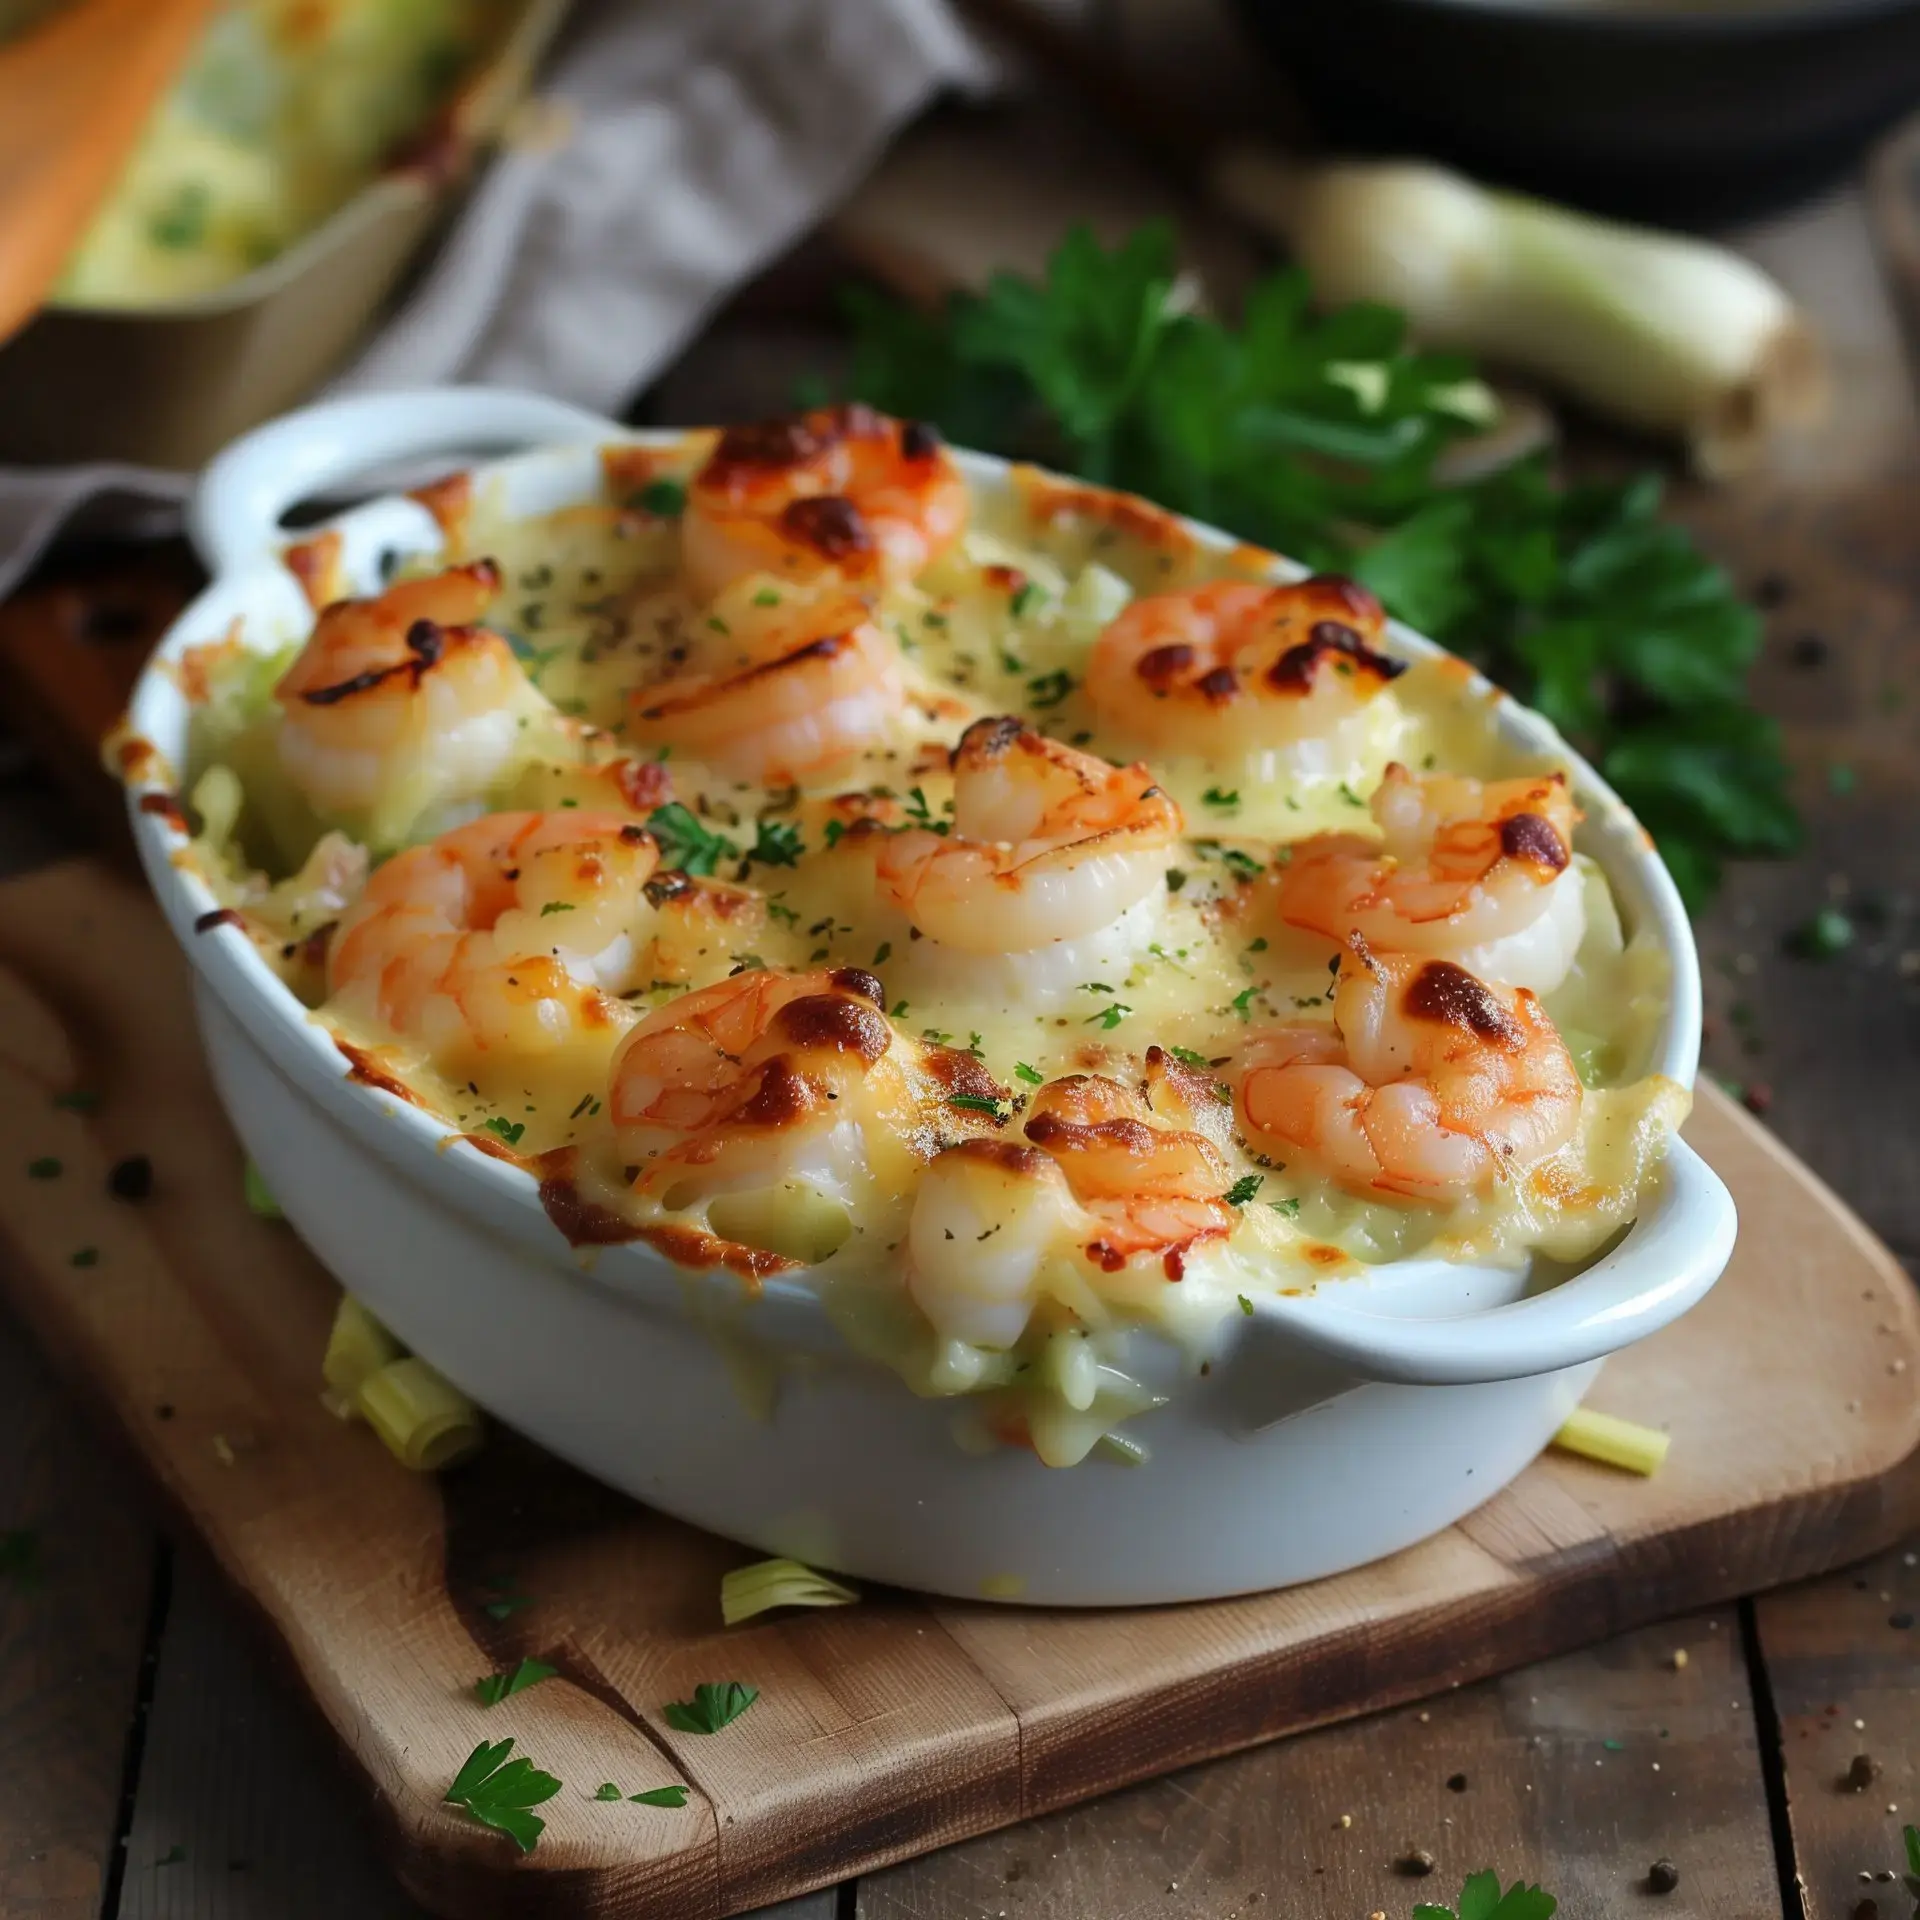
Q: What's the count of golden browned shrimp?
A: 10